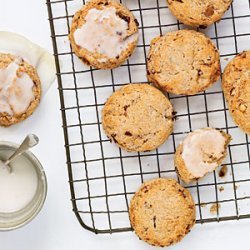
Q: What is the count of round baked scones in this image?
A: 8